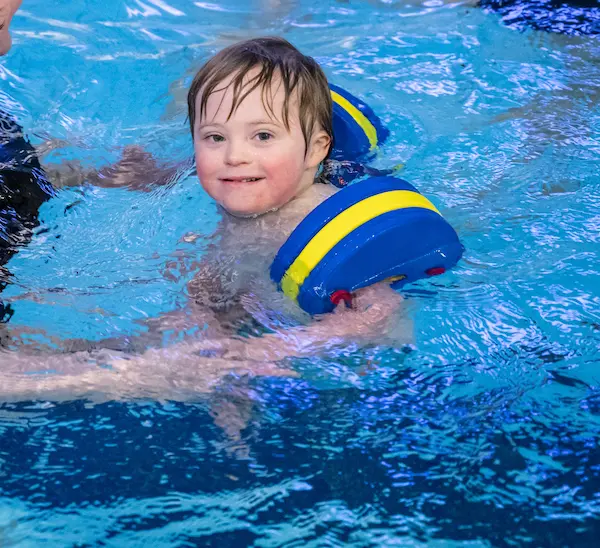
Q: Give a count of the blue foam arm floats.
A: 2